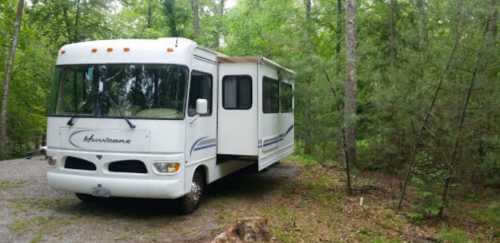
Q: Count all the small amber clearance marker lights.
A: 5